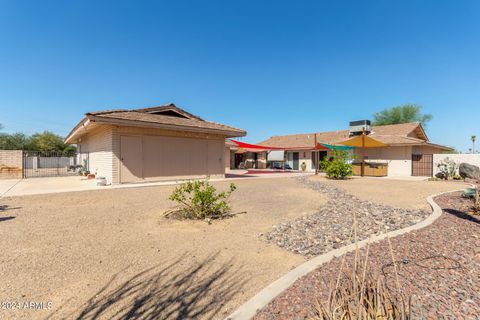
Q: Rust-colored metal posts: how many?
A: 2